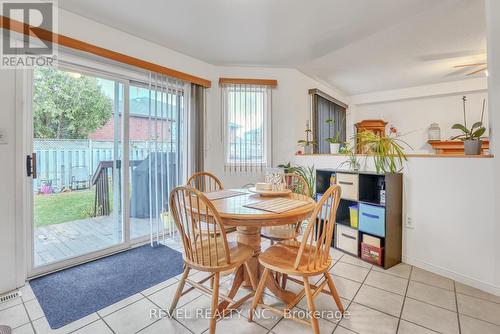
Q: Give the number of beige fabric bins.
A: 2